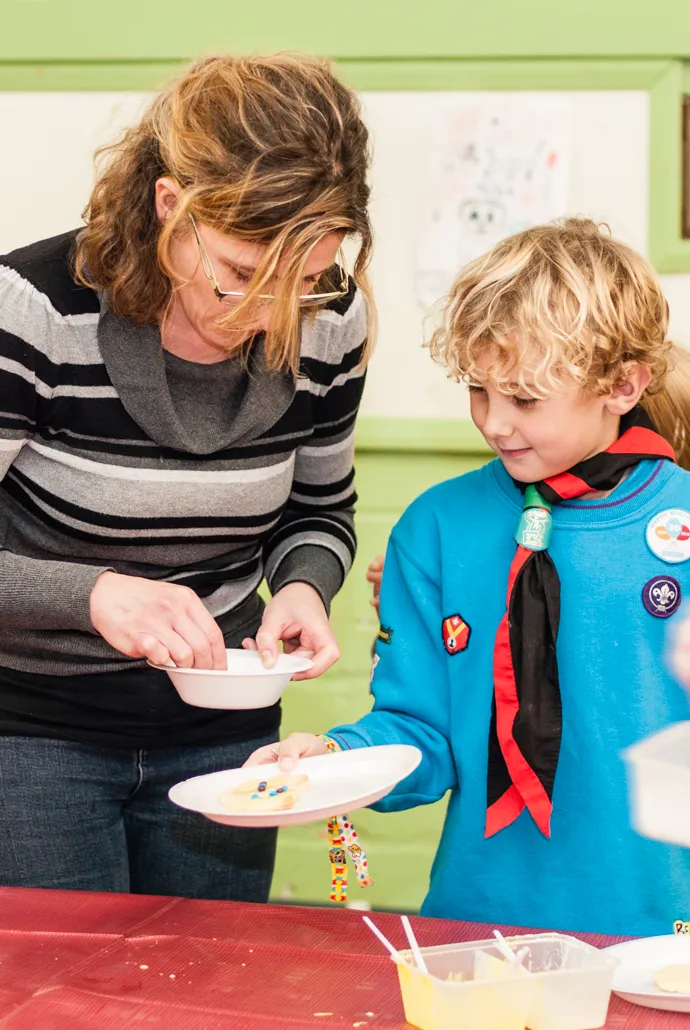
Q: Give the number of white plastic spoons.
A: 3